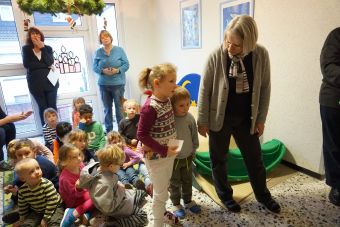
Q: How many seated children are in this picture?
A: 12